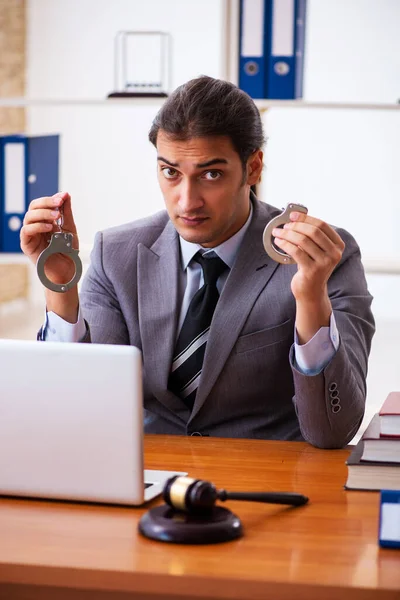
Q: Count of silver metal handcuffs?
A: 2